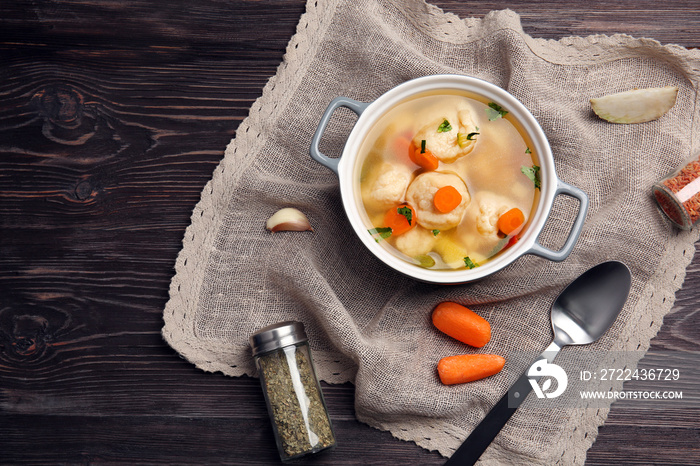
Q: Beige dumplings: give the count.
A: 5